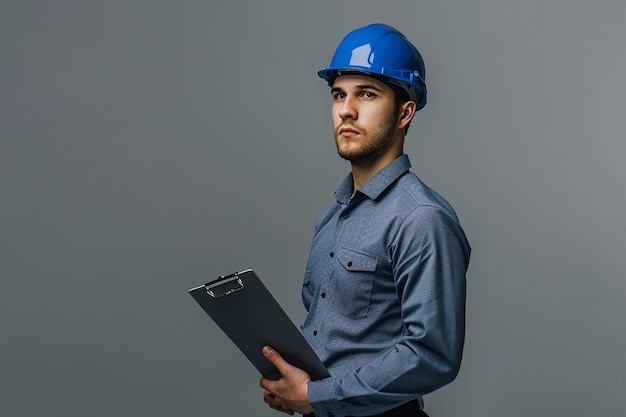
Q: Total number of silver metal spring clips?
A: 1